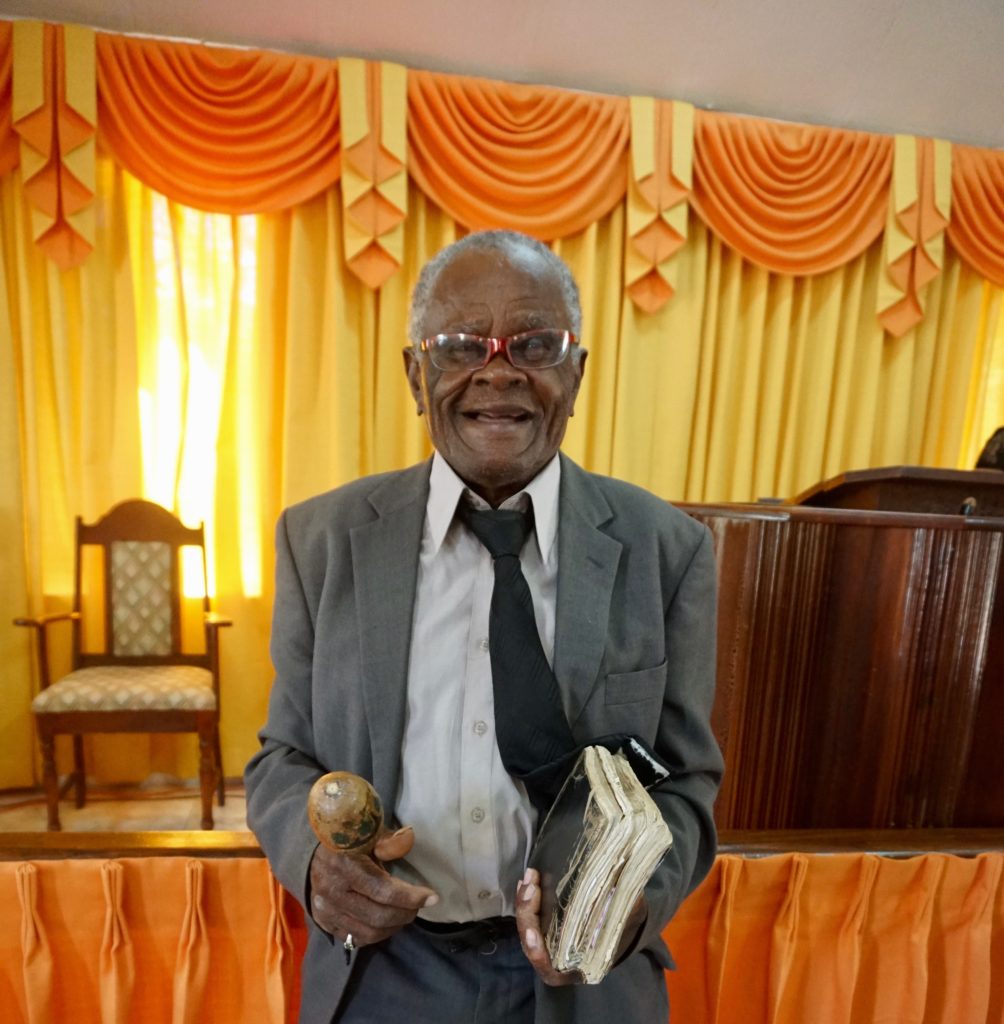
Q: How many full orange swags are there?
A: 3